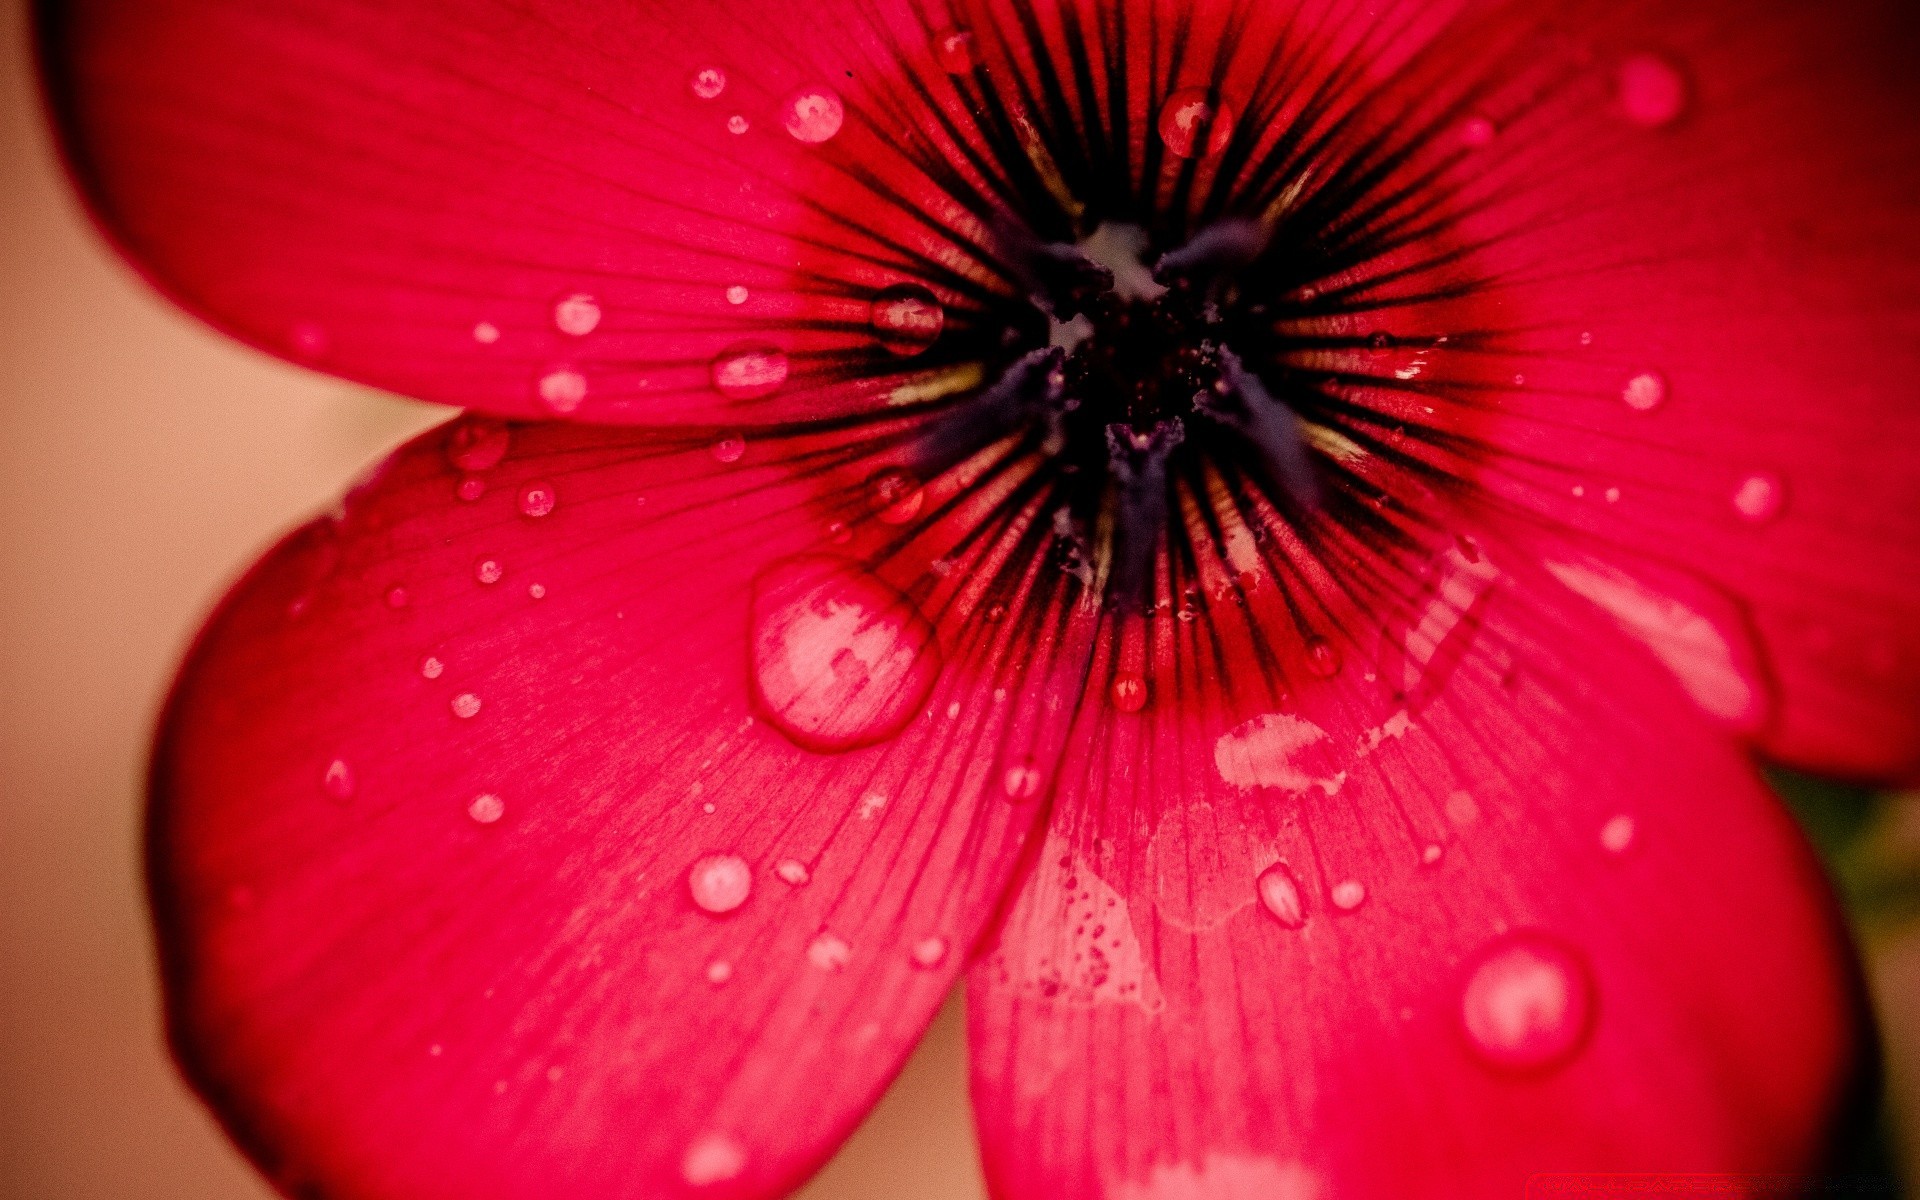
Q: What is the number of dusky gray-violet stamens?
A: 5